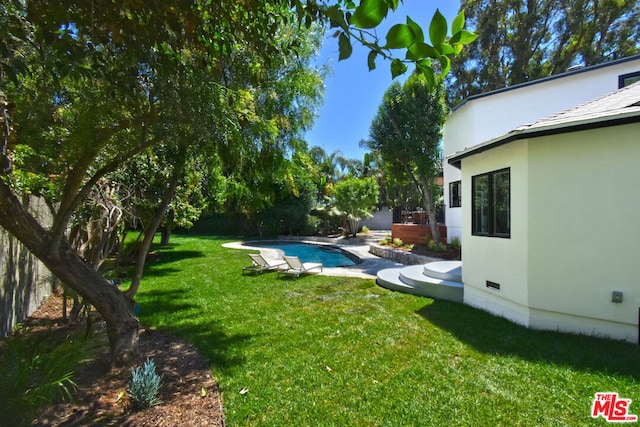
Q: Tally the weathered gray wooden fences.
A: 1